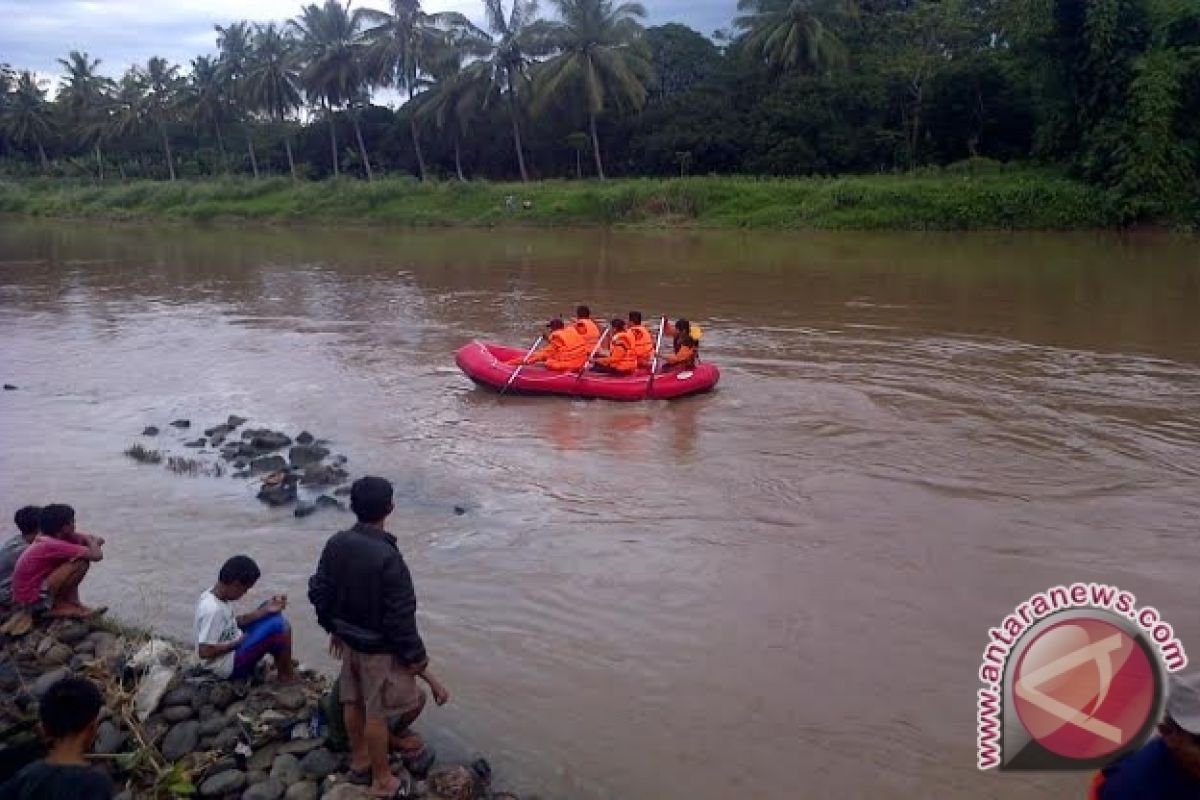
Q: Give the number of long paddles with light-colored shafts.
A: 3